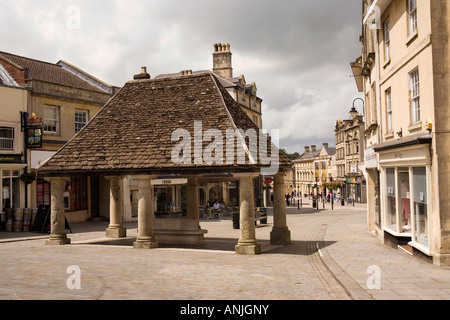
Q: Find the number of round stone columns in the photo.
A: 6